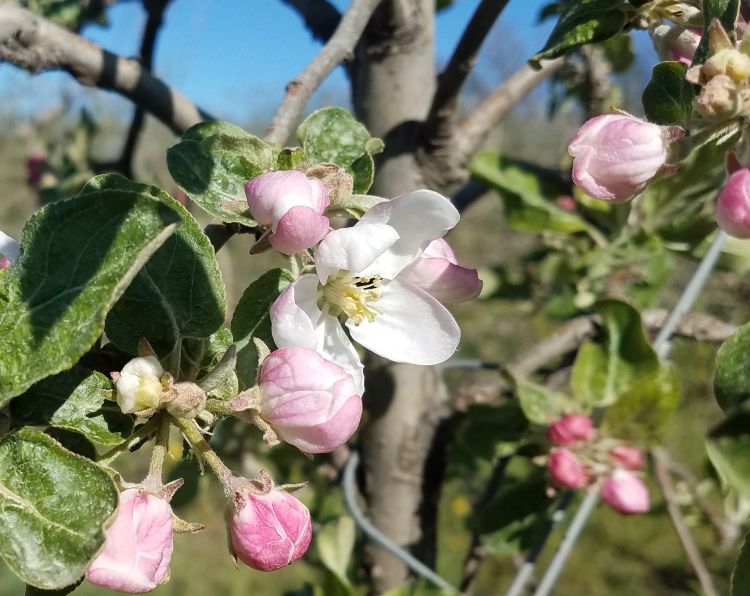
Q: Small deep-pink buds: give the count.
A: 4